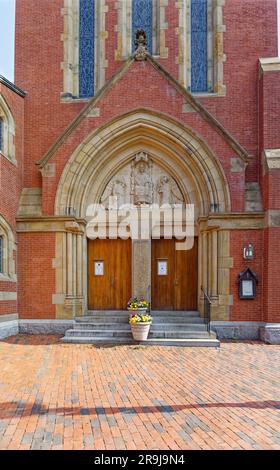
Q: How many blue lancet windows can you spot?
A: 3